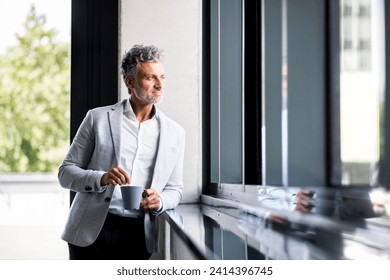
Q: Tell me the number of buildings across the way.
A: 1